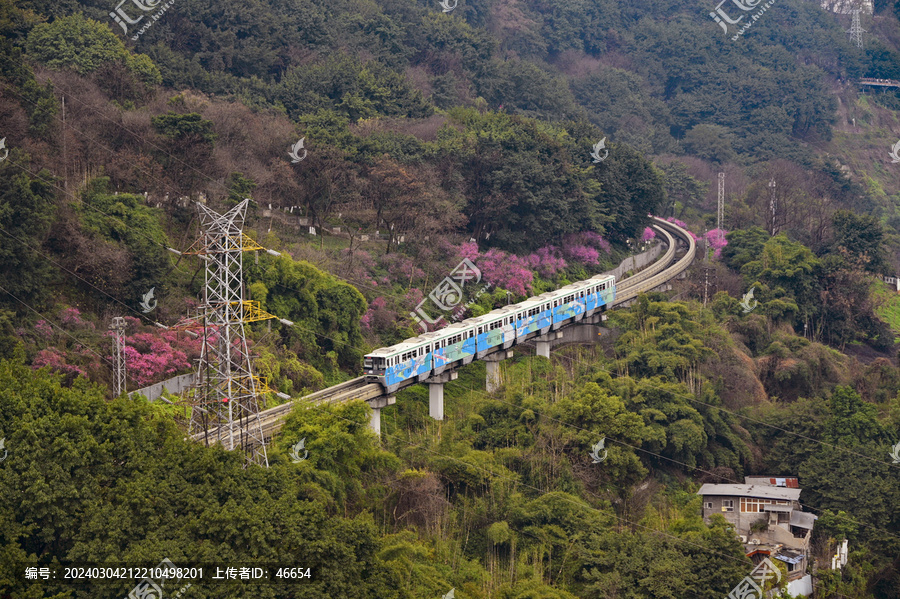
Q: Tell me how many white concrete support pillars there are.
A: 4